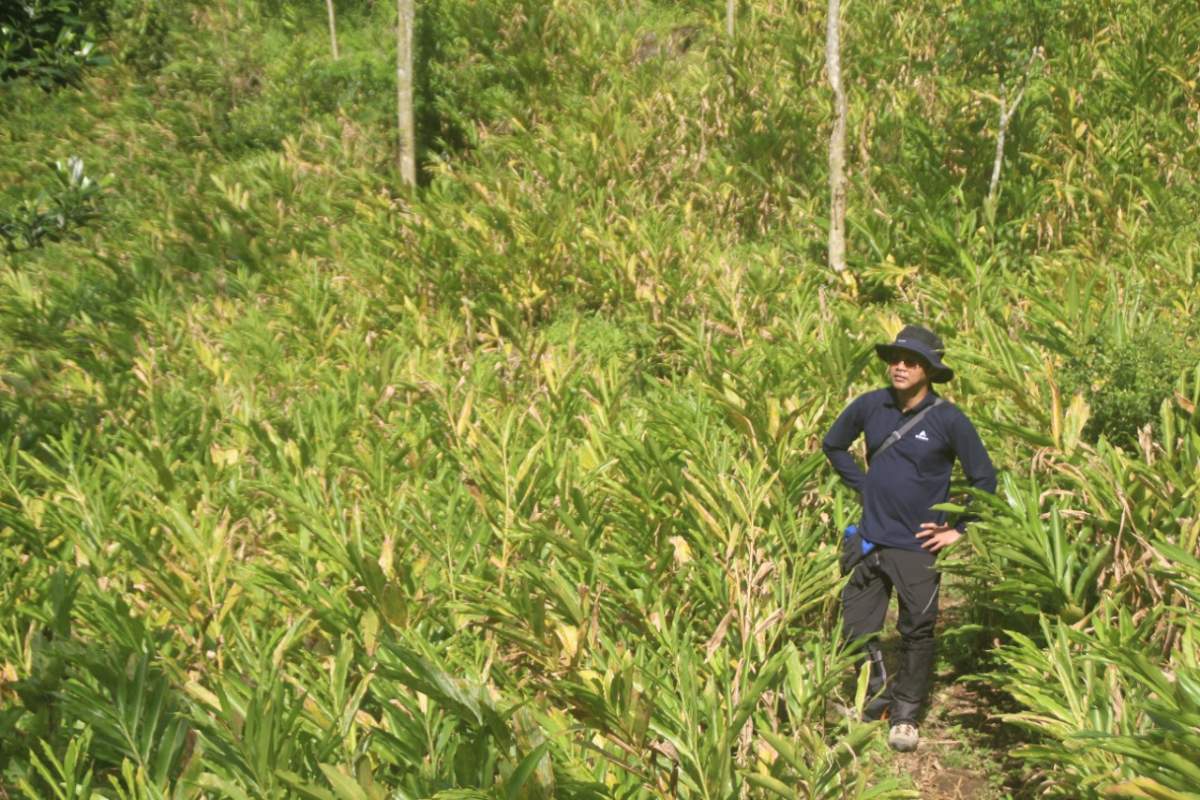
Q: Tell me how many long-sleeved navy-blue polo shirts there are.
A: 1